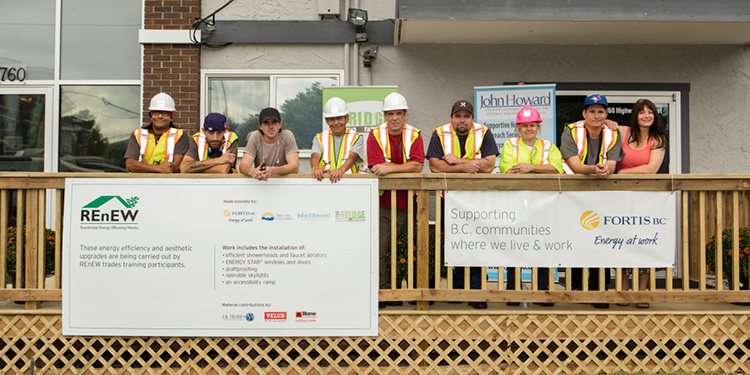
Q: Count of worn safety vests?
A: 7